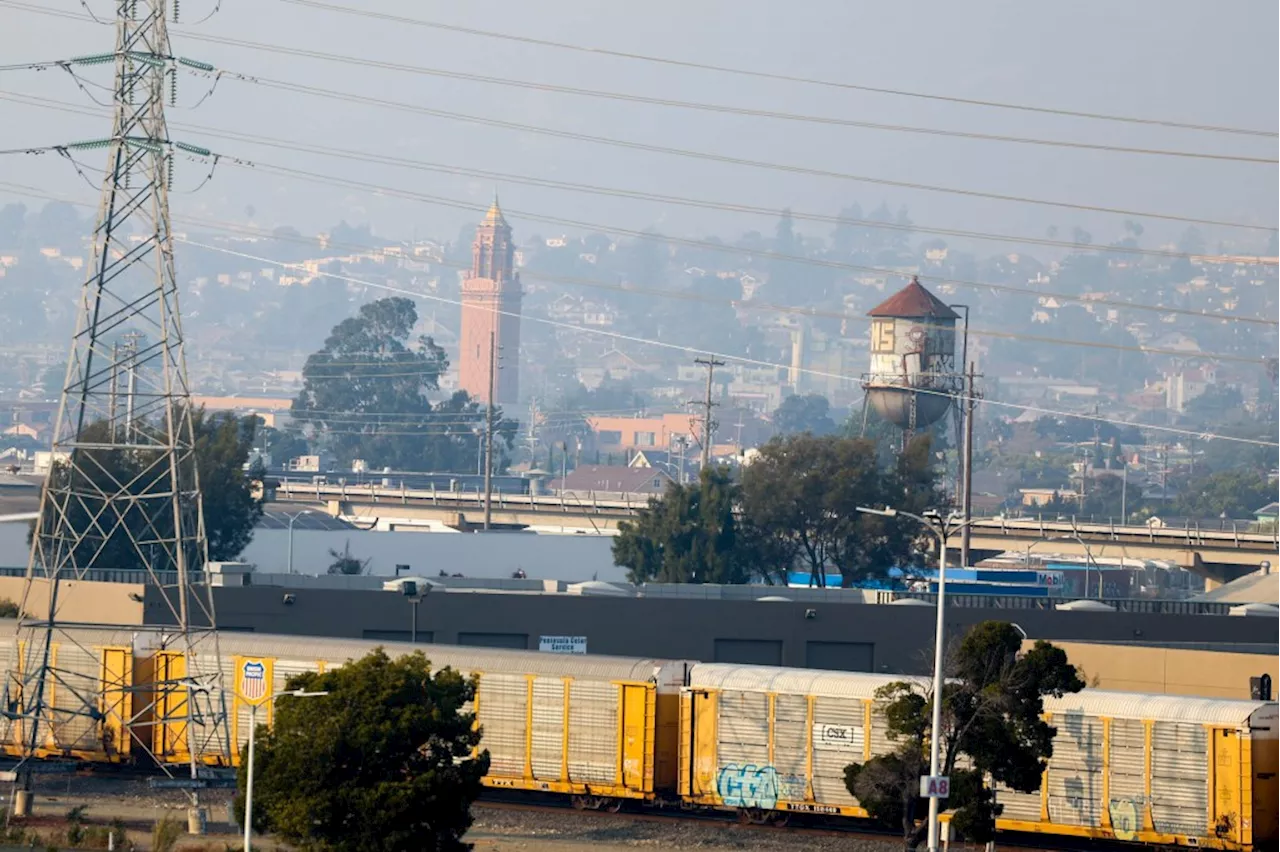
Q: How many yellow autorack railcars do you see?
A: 3